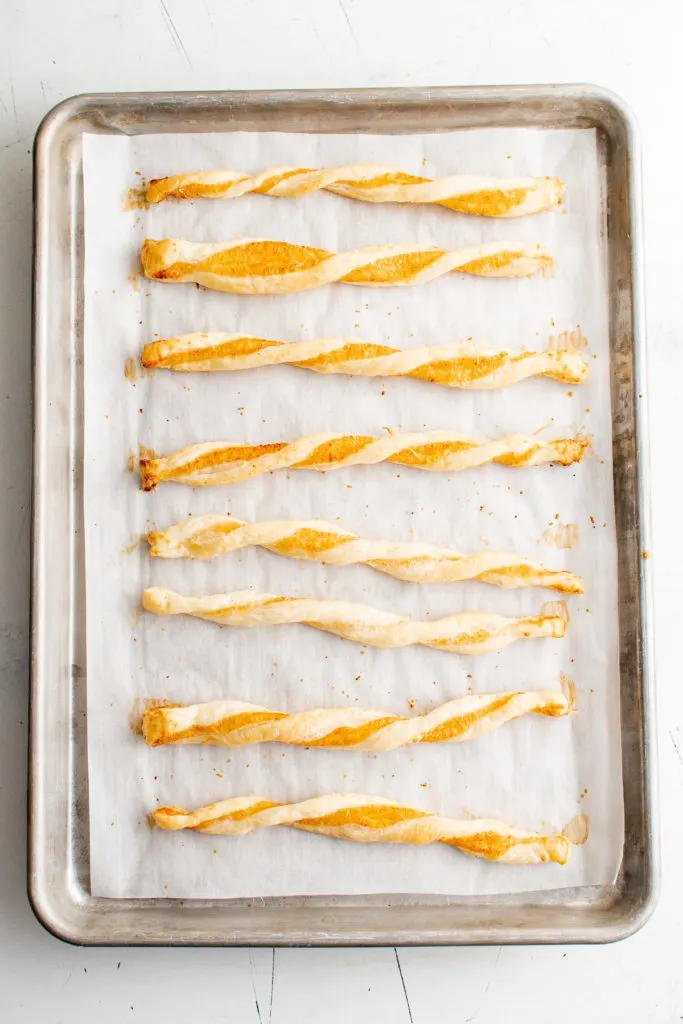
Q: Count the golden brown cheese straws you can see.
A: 8